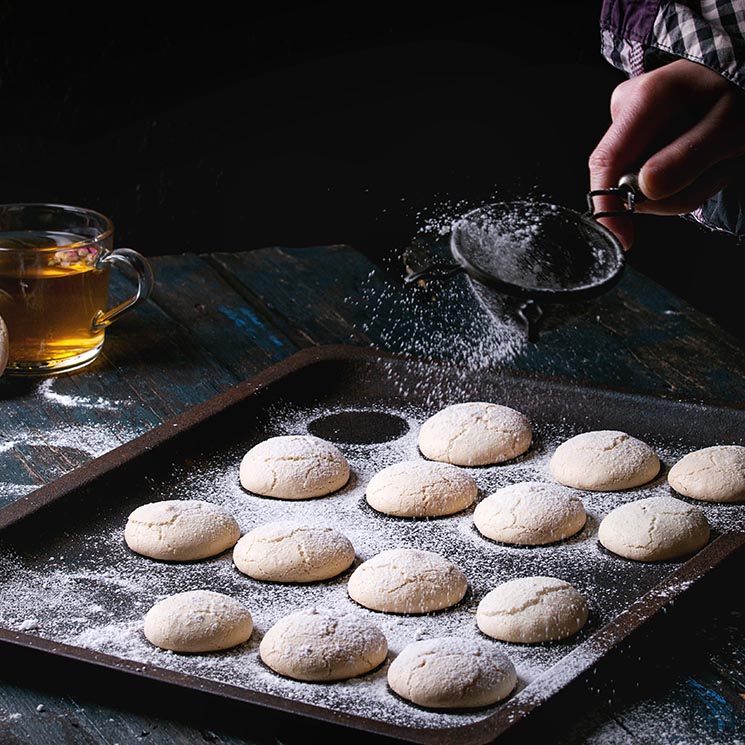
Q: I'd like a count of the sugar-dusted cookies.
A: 14